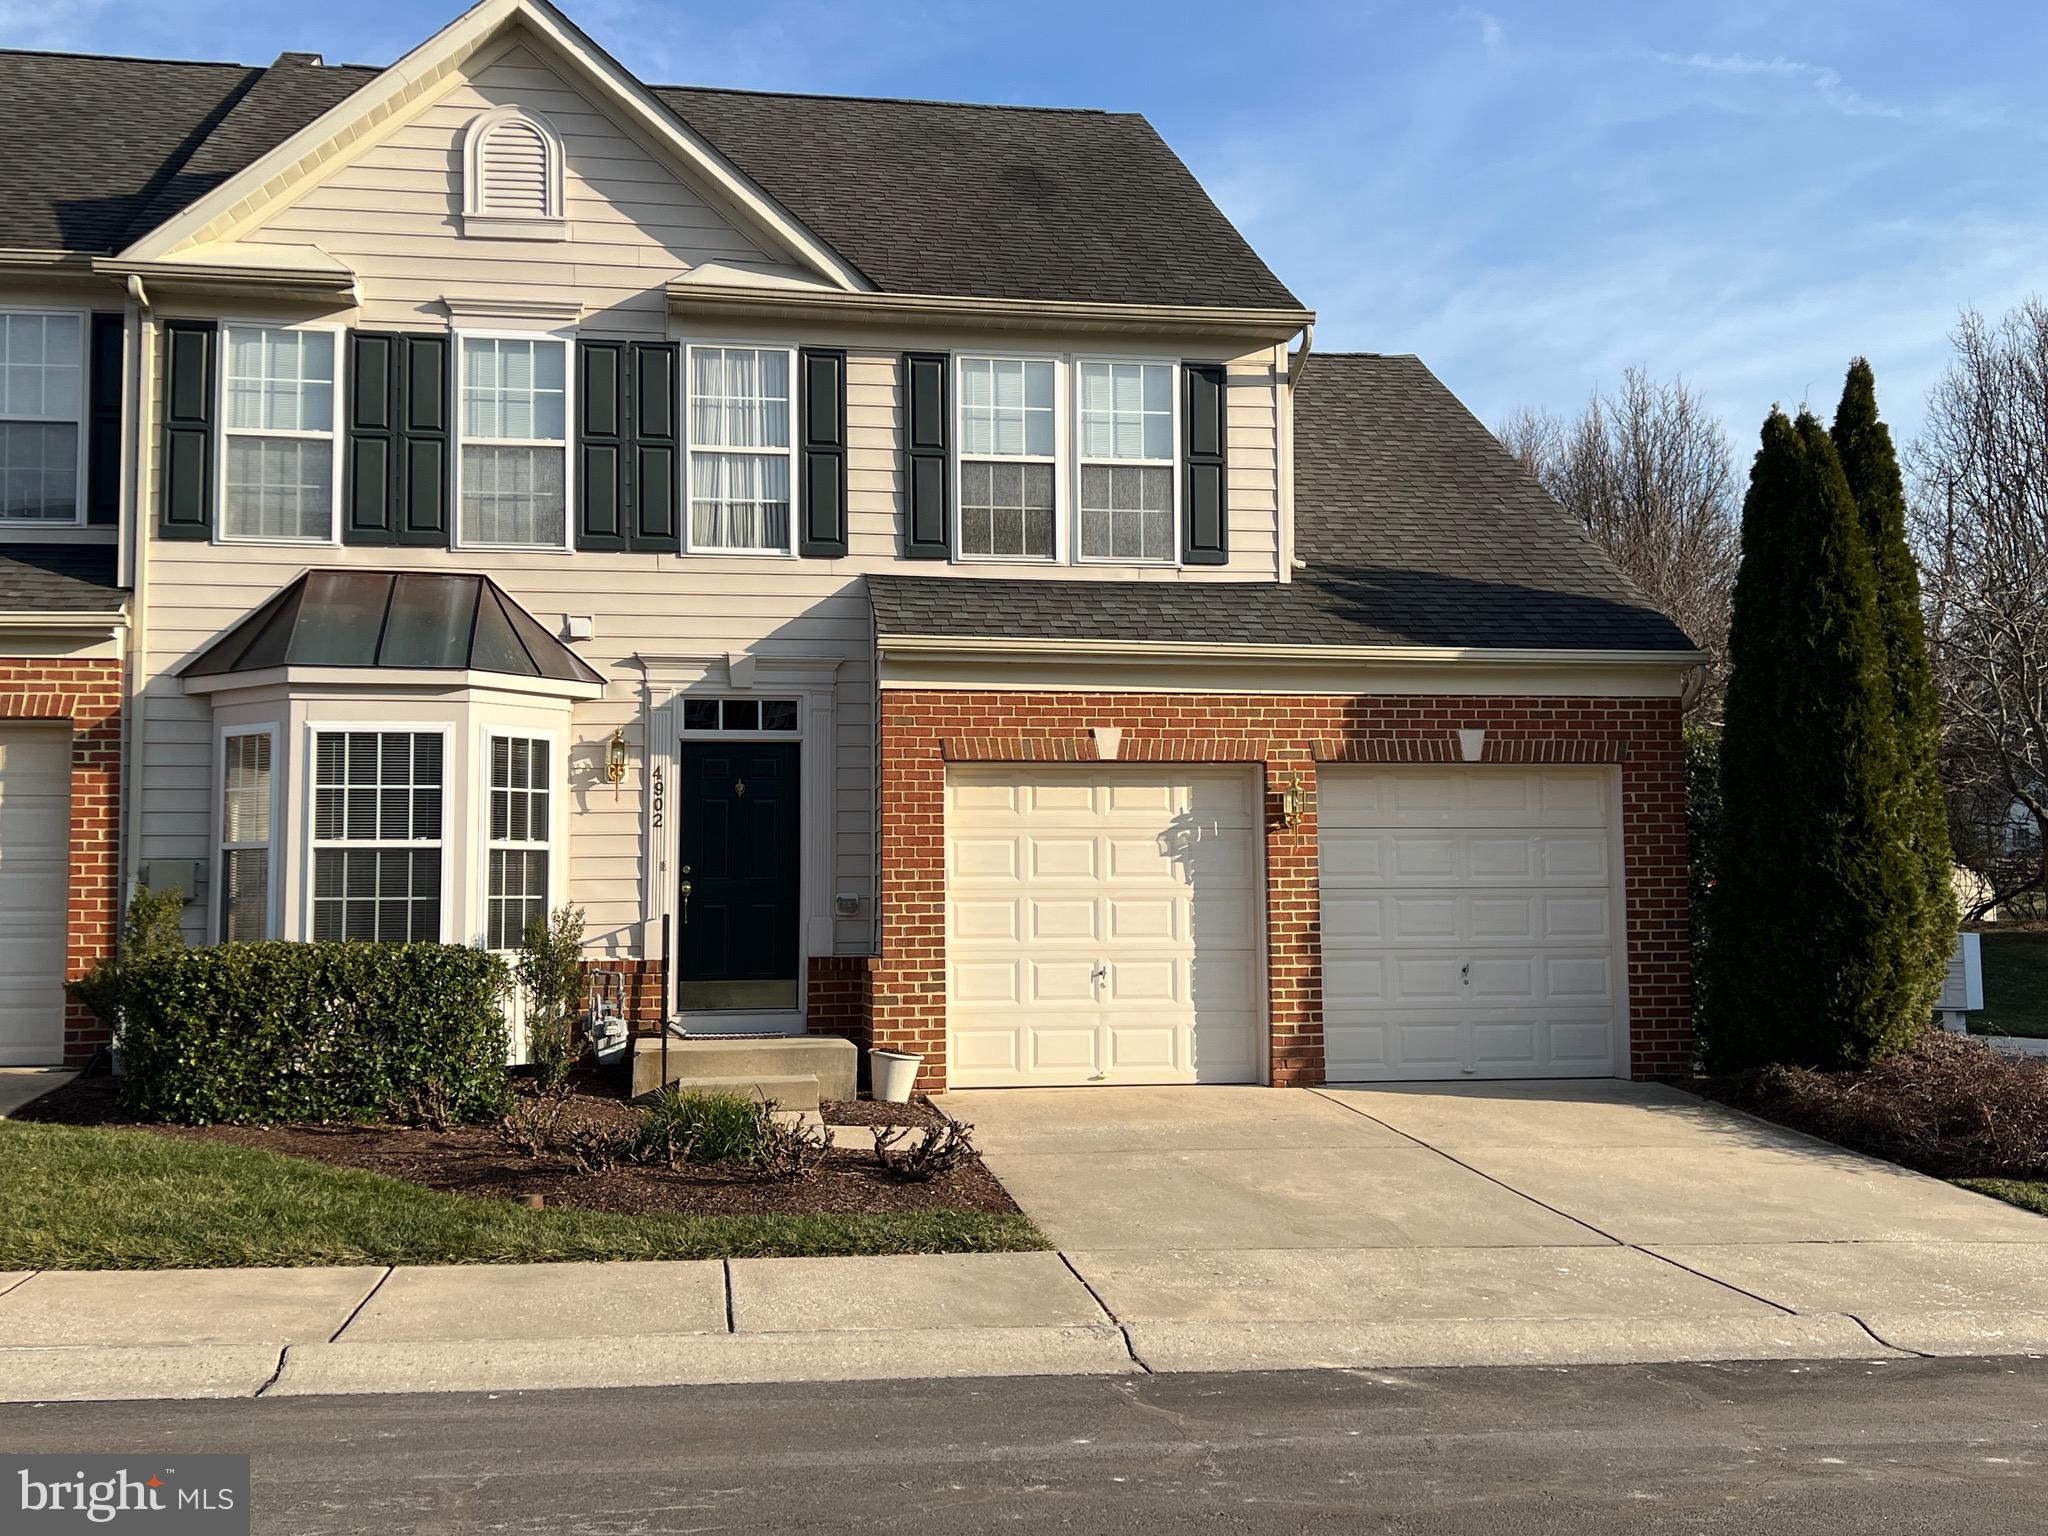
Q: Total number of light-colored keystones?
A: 3